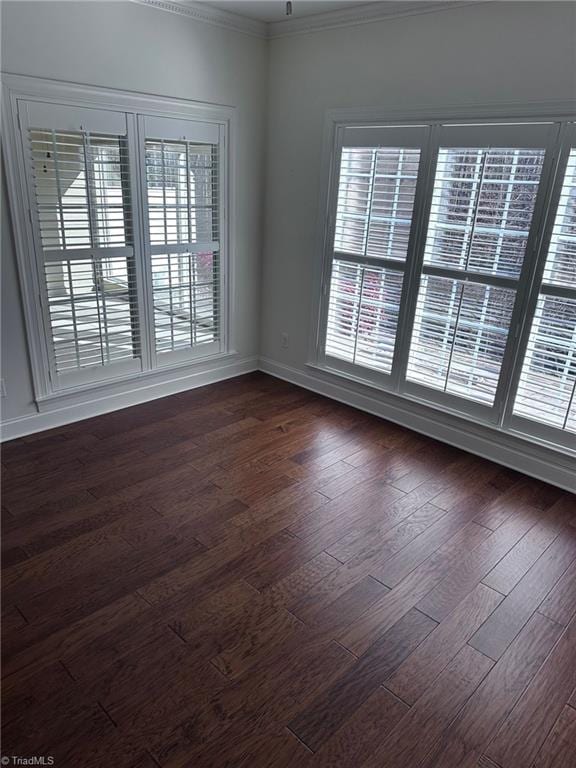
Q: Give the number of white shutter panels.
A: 5